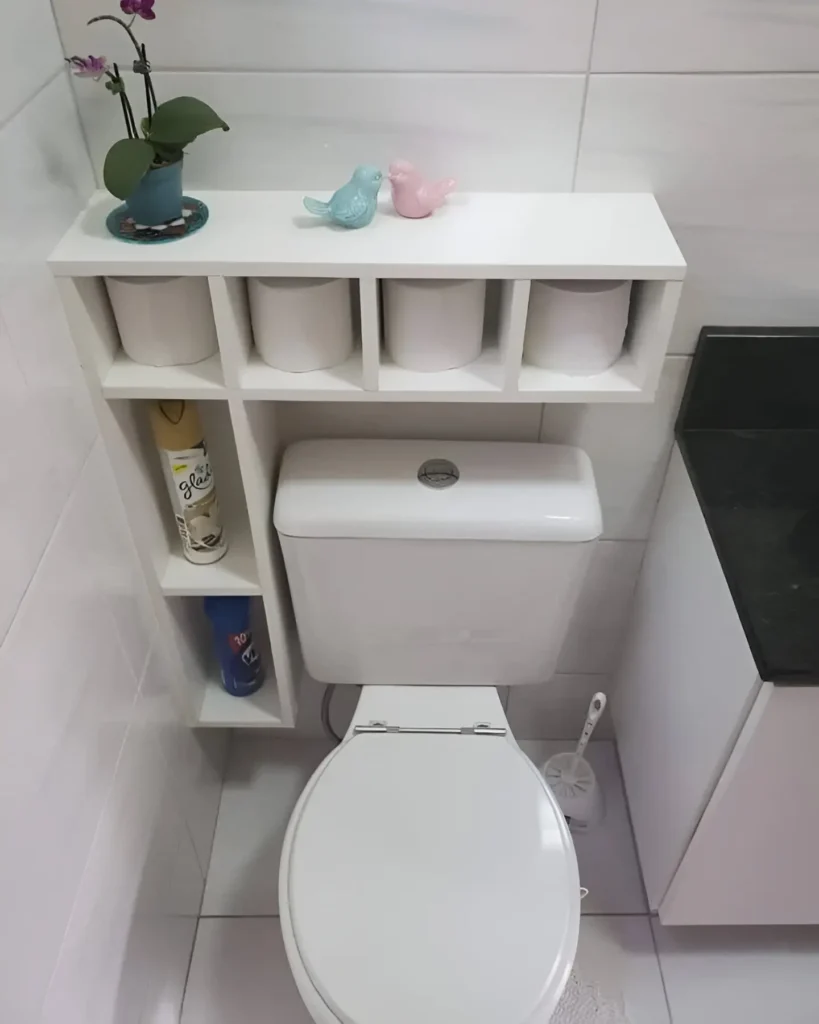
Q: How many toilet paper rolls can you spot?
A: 4